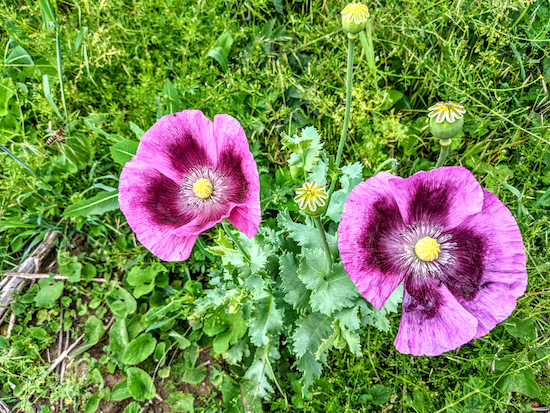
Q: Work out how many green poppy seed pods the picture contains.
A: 3